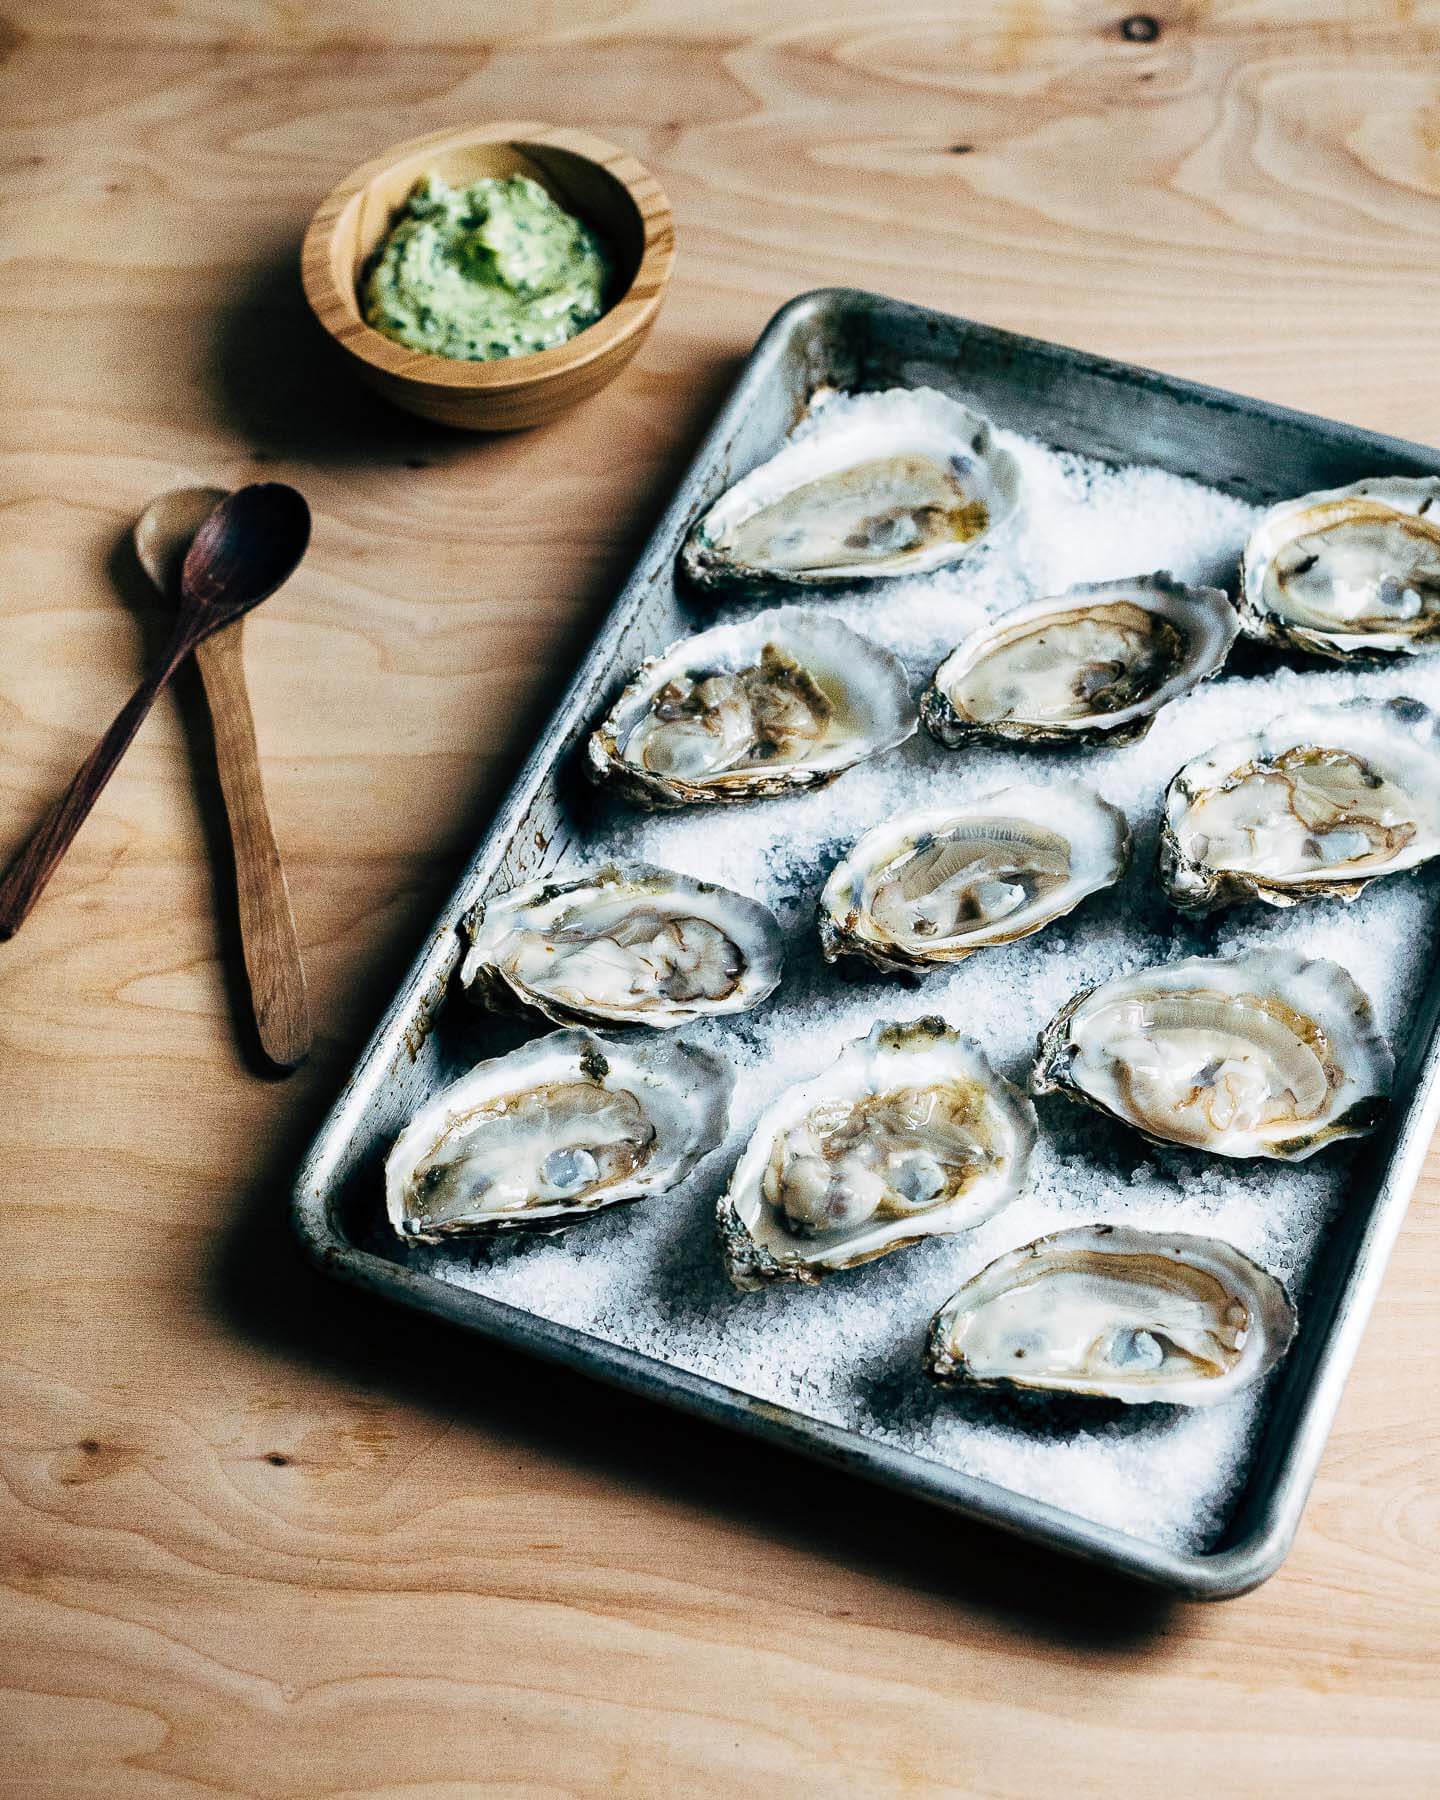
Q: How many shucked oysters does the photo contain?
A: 11